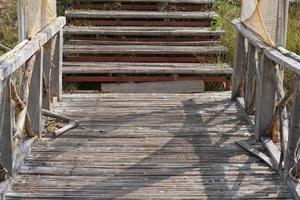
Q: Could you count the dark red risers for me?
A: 5